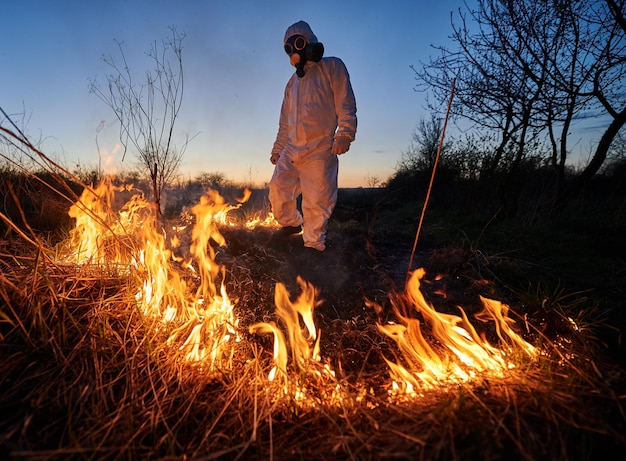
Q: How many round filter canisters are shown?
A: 1